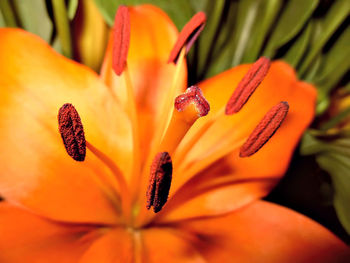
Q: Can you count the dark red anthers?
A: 6